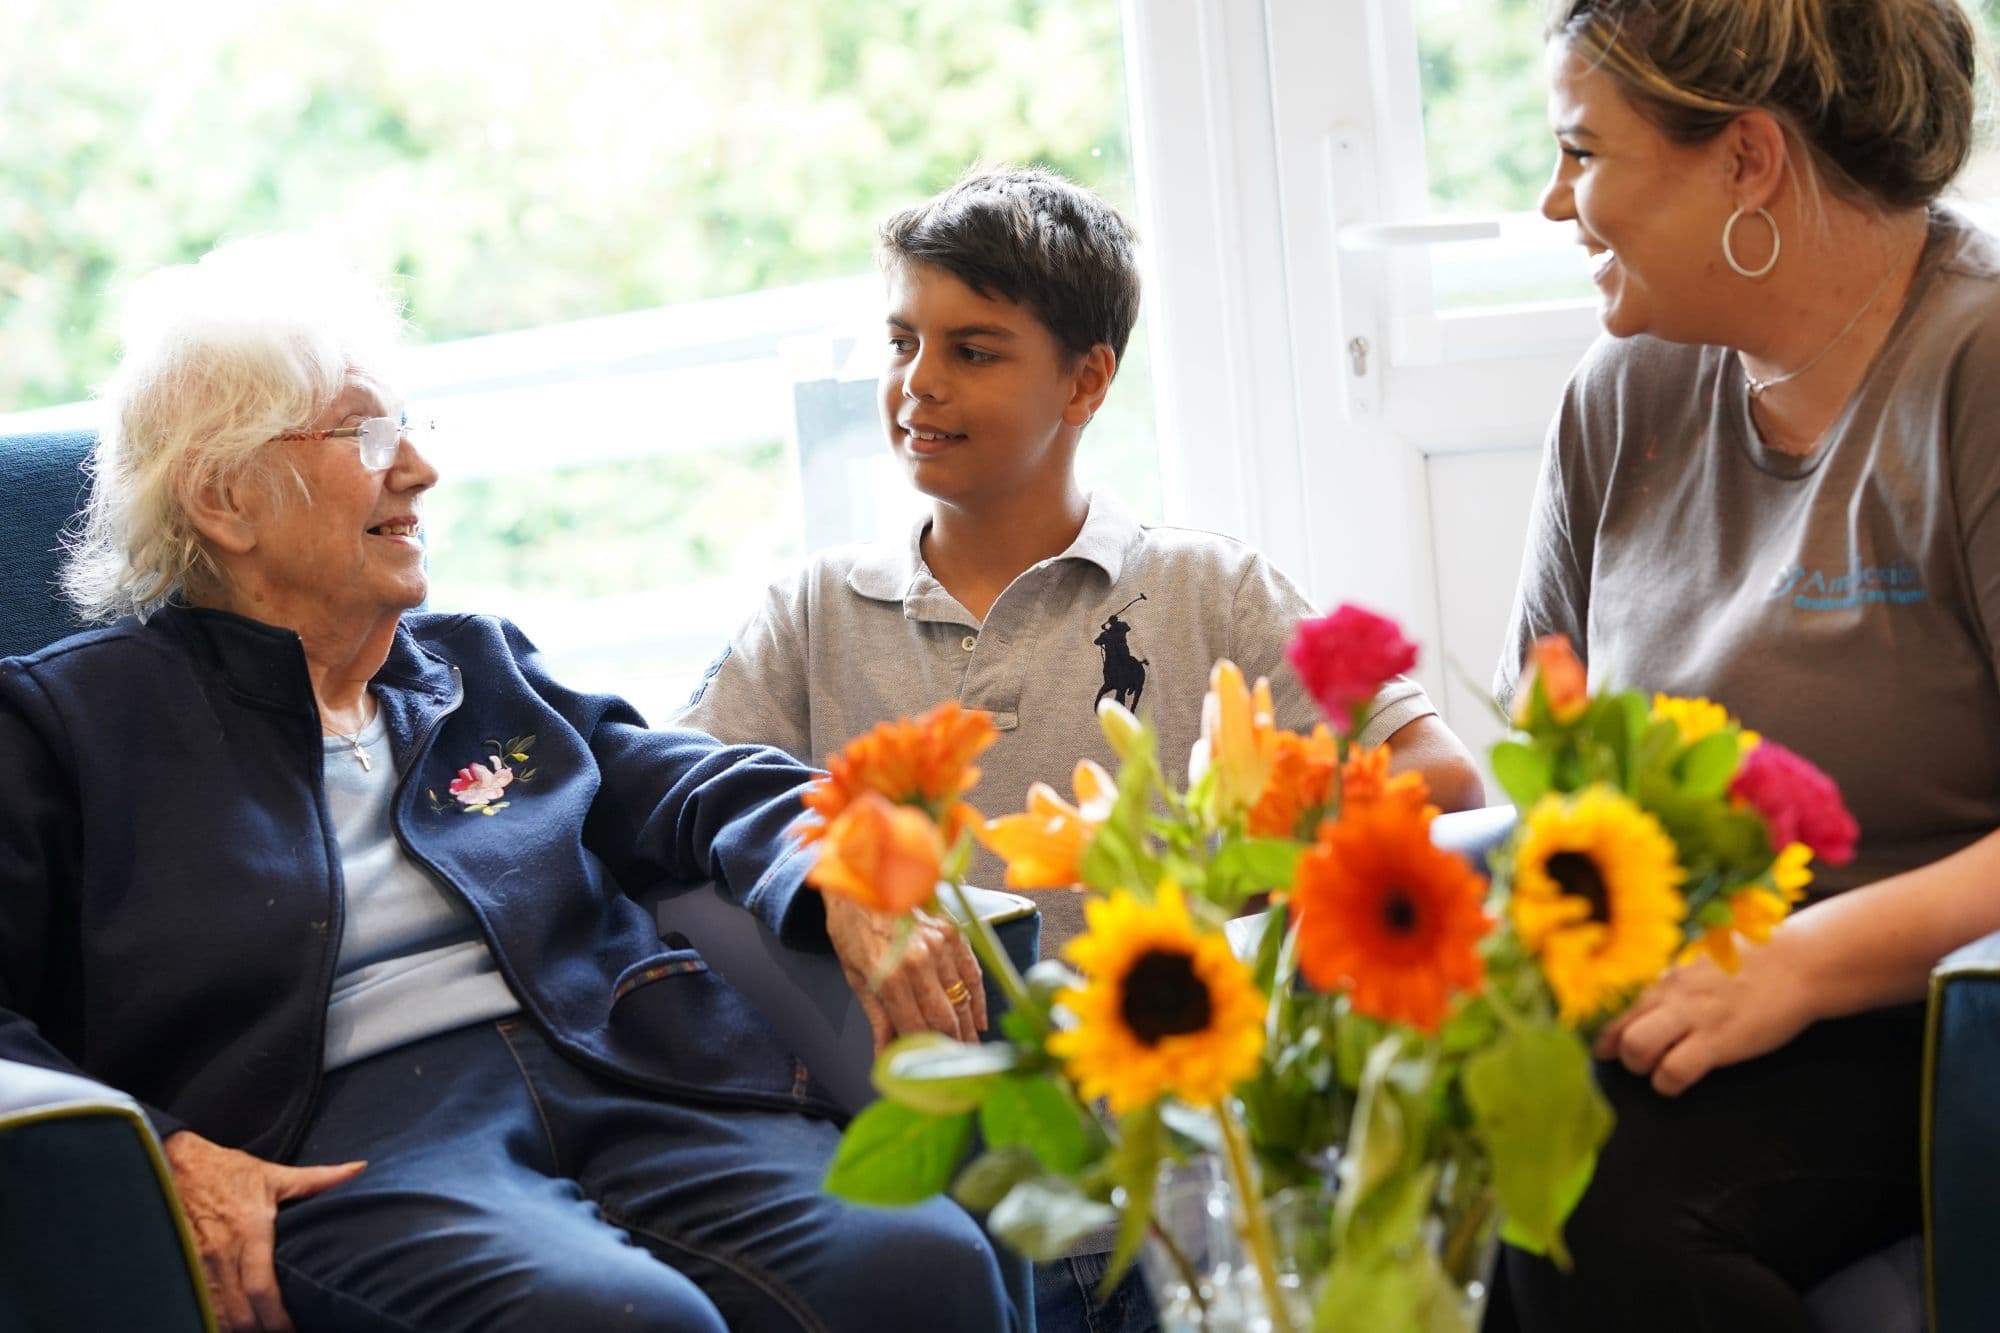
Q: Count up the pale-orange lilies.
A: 2